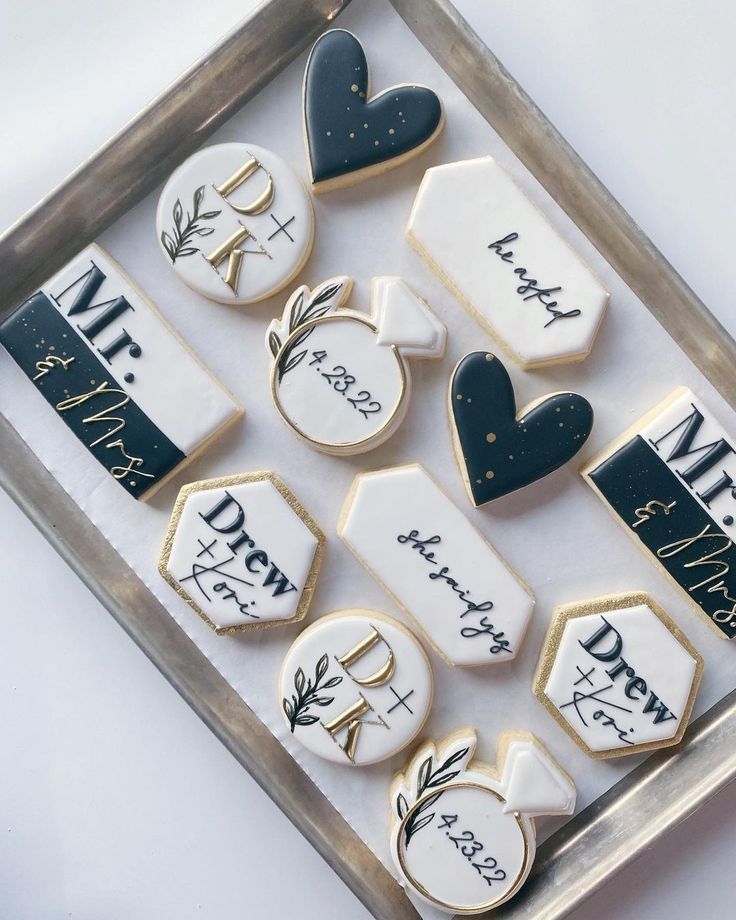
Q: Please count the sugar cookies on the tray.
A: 12